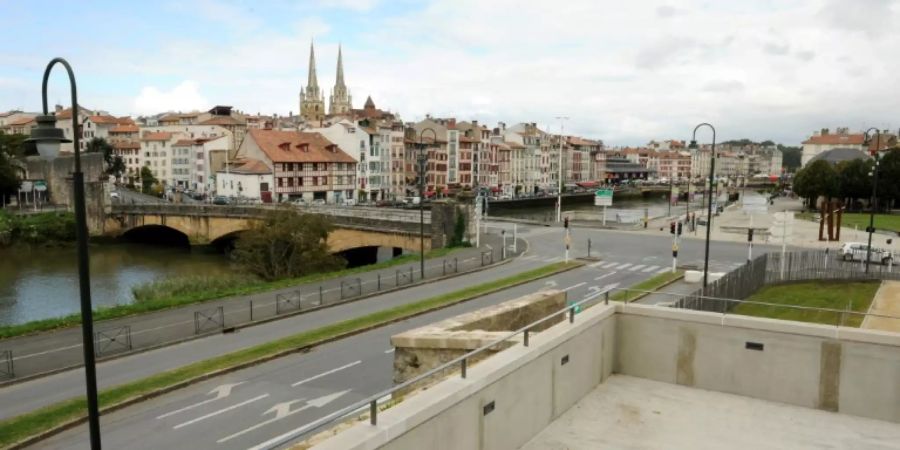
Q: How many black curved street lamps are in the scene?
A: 4